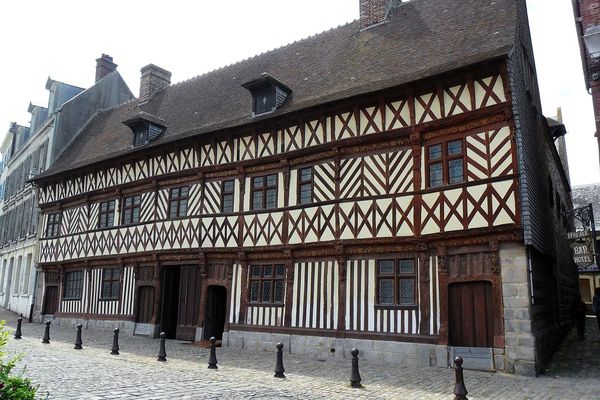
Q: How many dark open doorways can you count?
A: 2